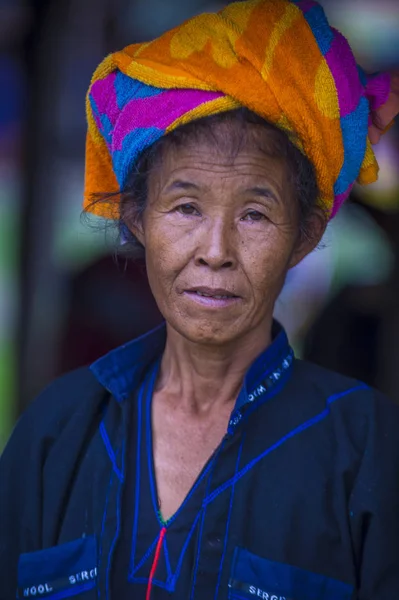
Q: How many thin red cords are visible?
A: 1